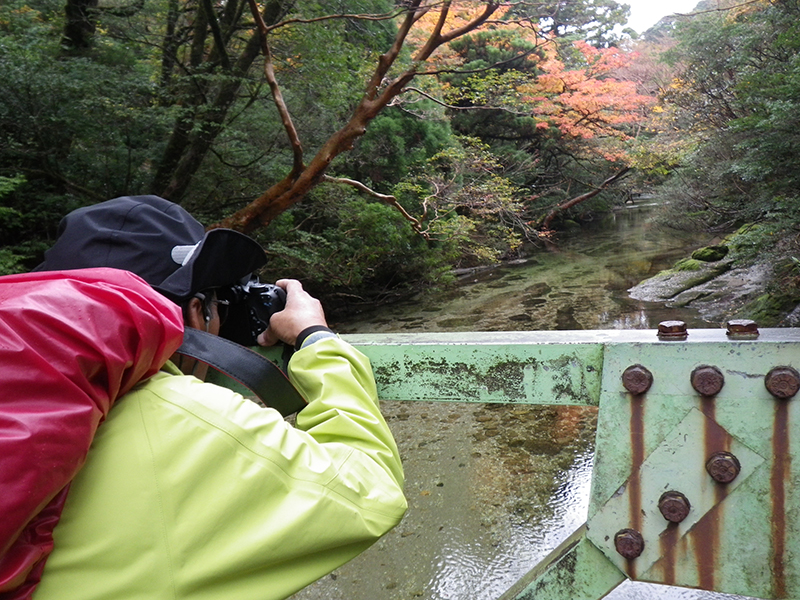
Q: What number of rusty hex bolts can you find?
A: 8